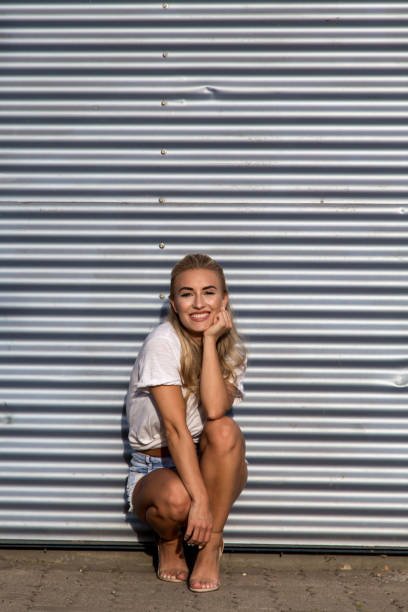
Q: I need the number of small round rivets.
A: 7